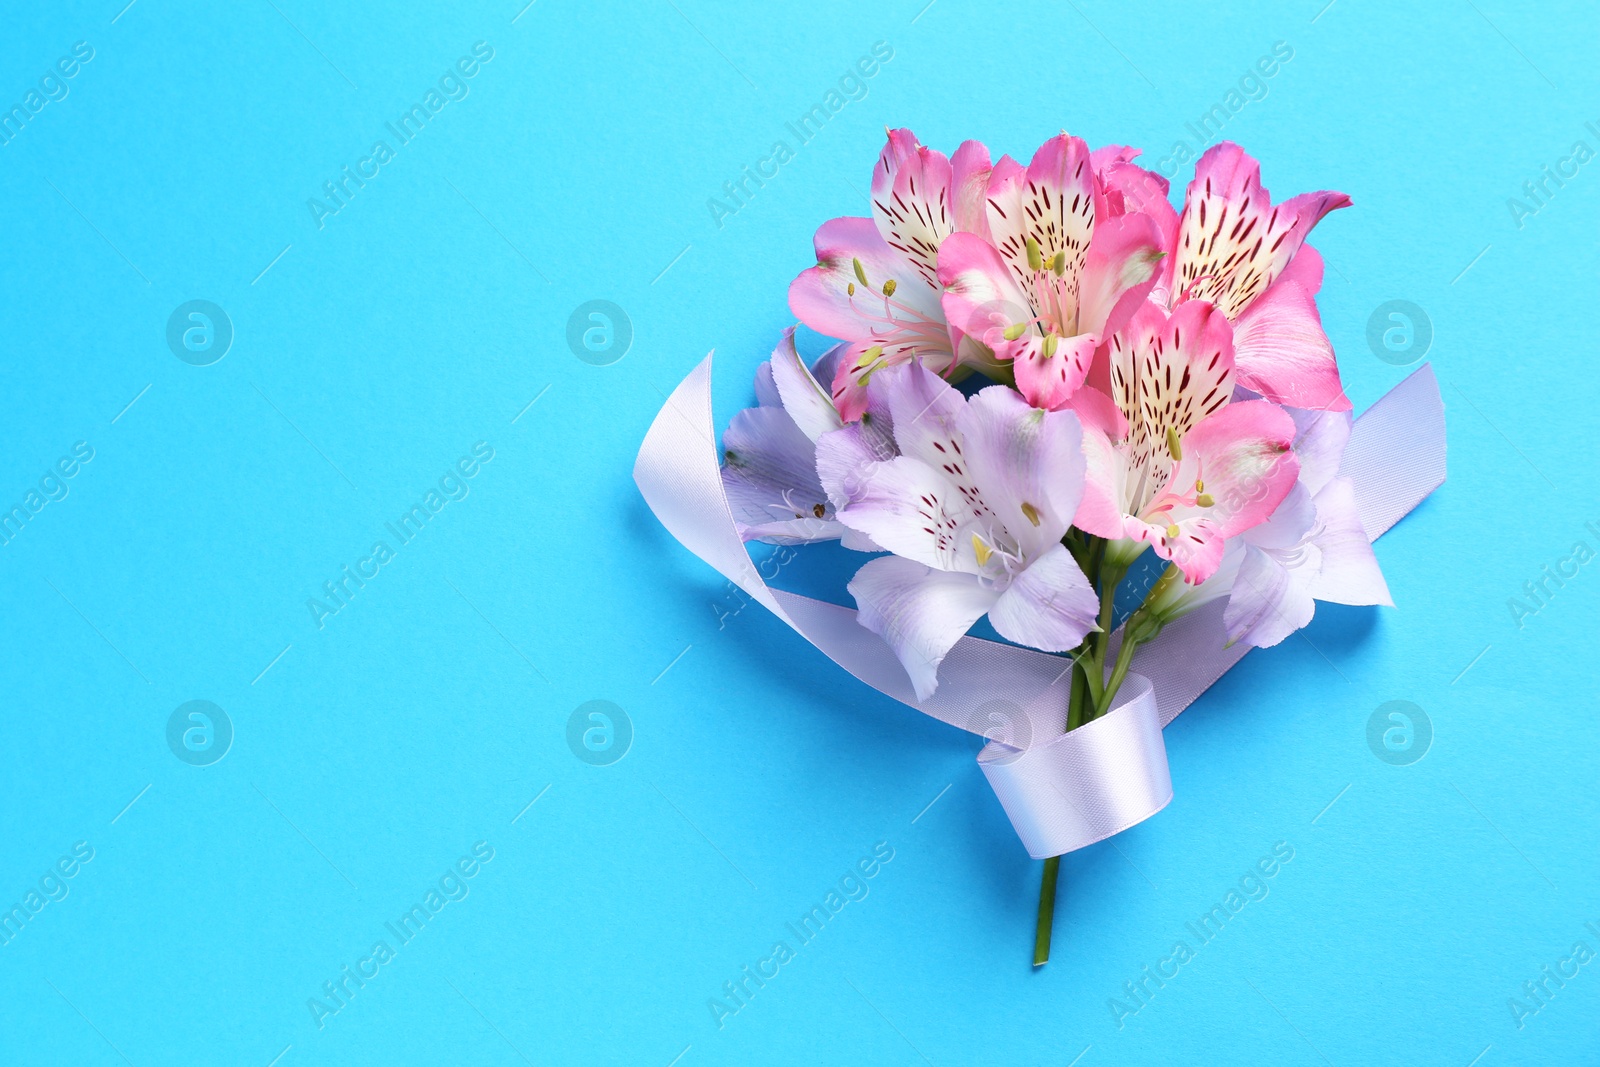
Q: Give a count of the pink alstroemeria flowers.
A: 4